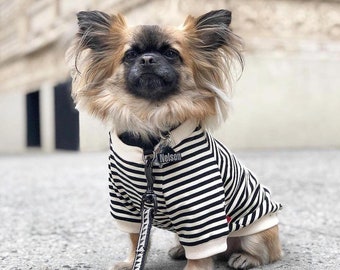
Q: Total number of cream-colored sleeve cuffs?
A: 2